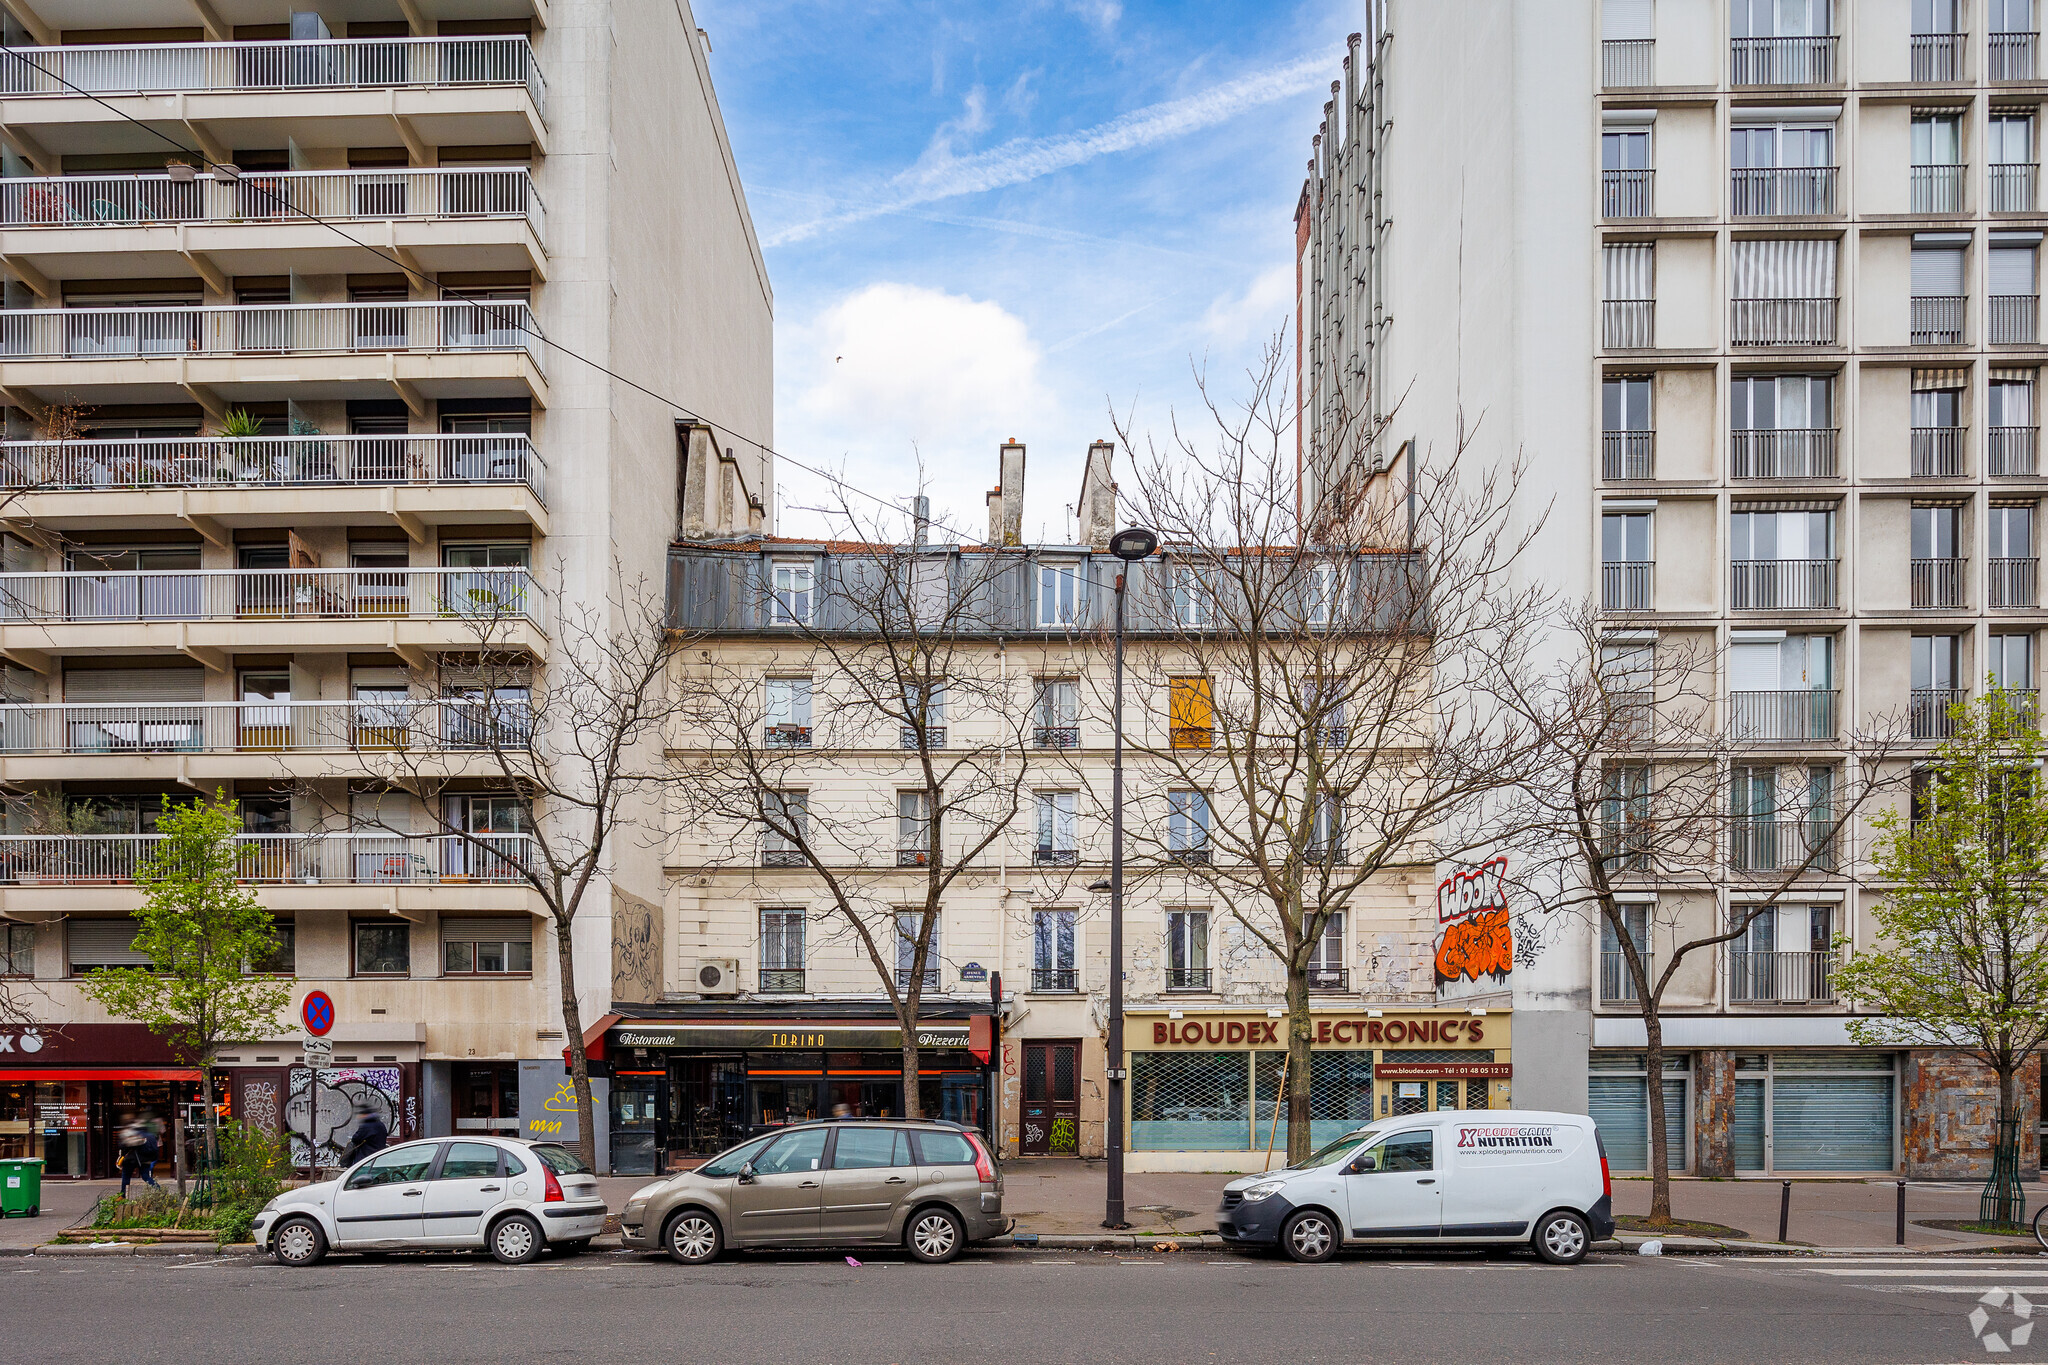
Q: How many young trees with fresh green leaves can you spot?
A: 2